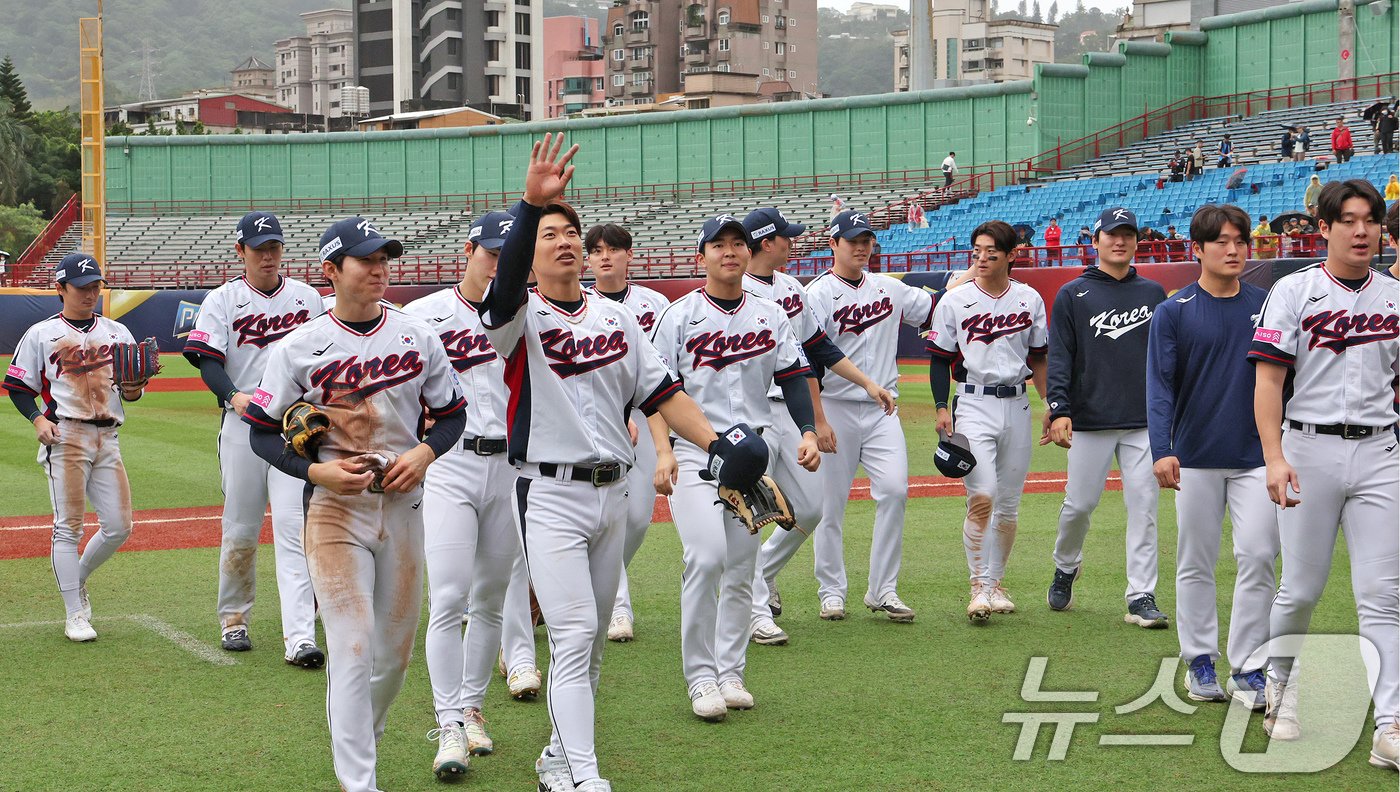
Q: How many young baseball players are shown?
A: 13